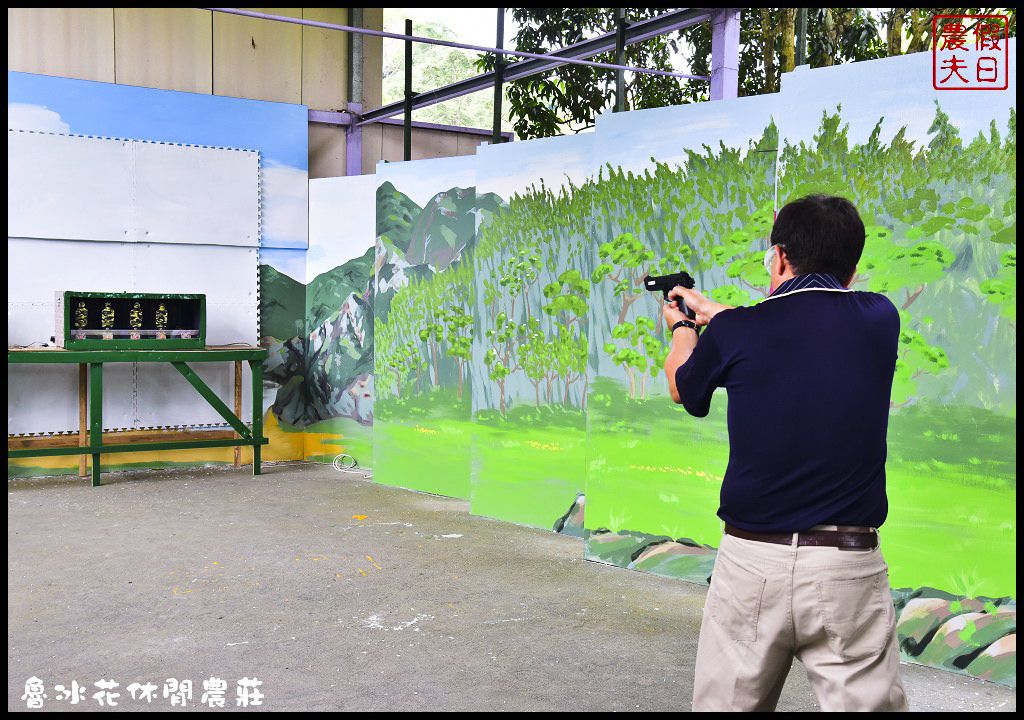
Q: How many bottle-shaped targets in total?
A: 4